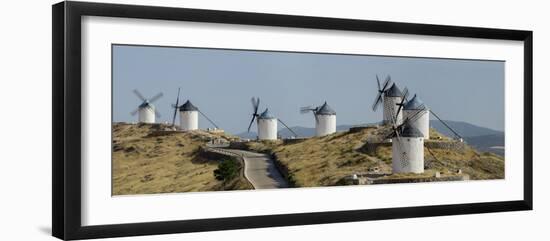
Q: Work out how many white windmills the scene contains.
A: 7